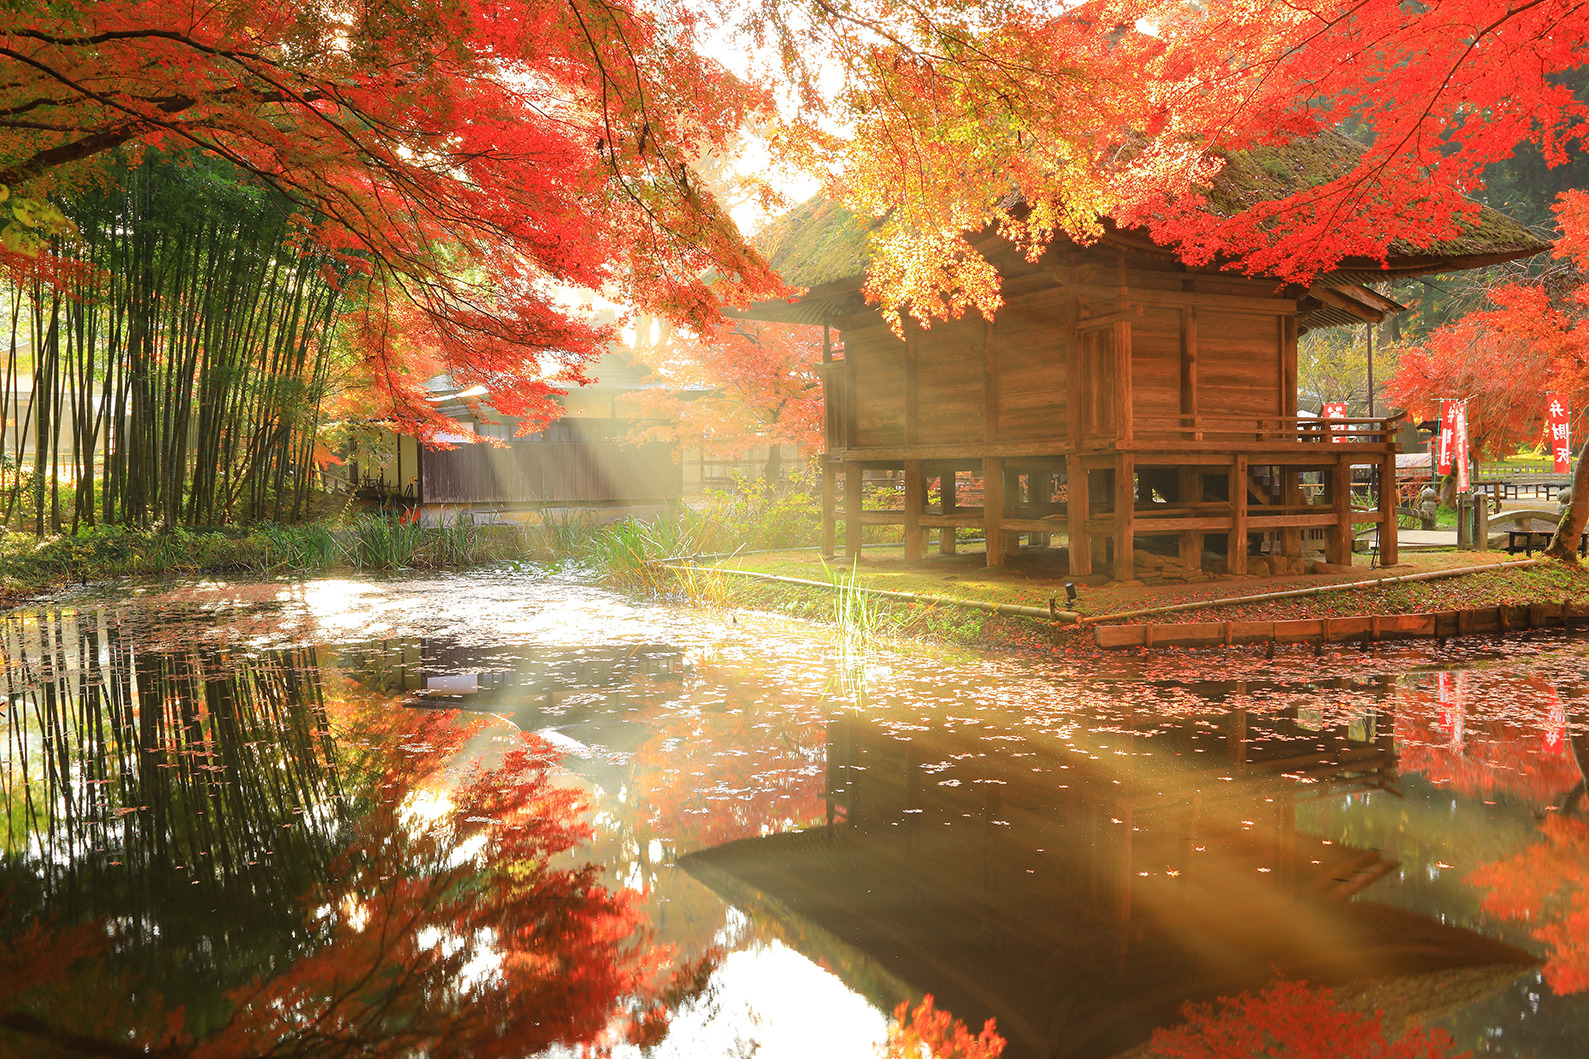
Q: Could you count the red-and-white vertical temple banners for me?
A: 4